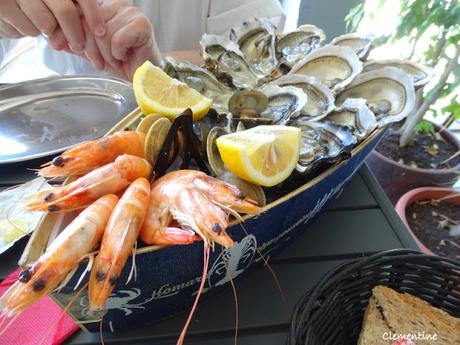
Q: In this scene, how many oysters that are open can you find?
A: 12